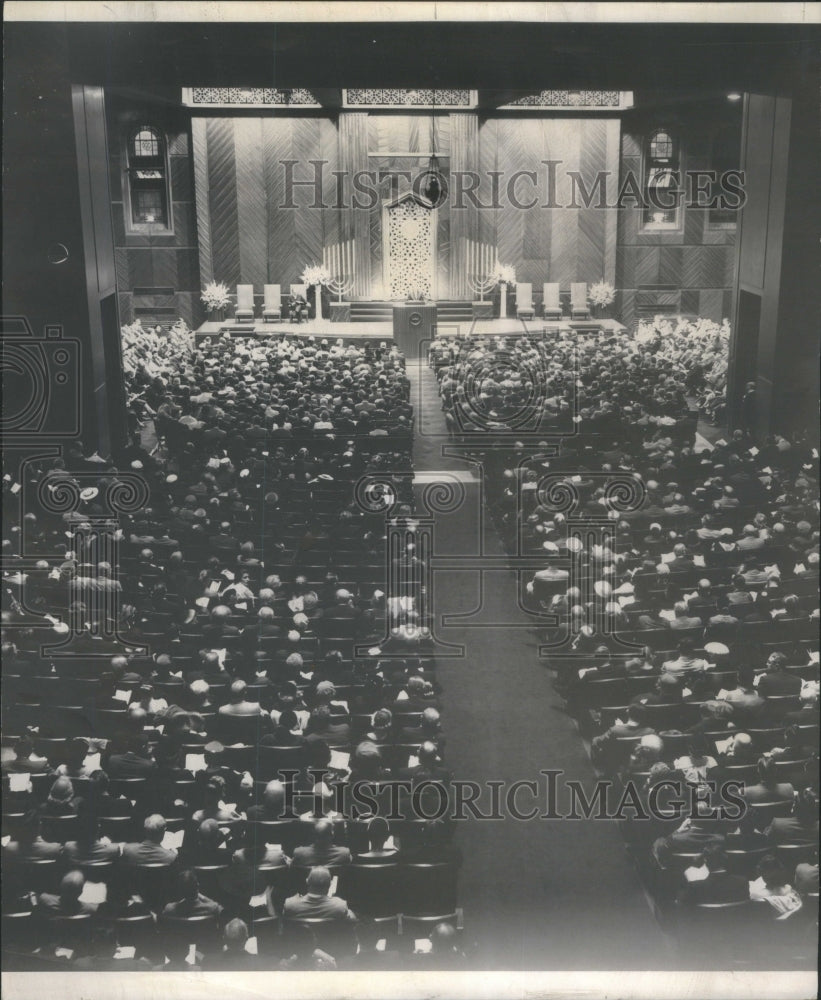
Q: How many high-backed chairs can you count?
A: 6